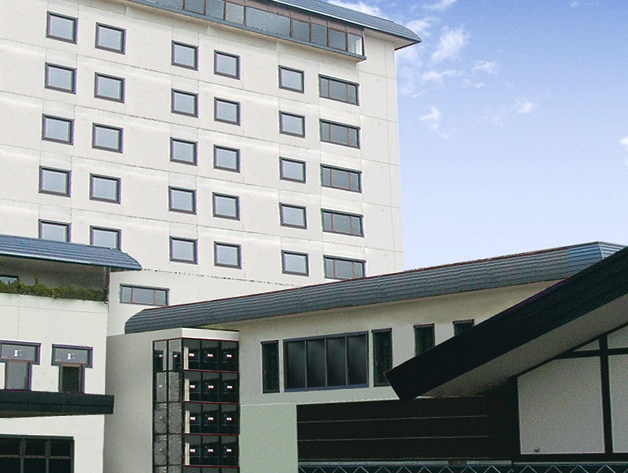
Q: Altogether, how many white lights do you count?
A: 12